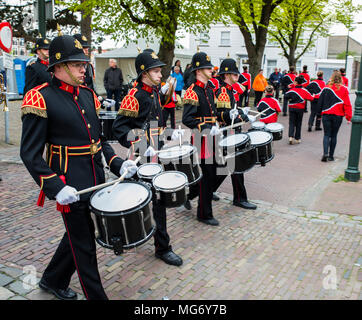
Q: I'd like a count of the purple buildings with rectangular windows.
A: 0